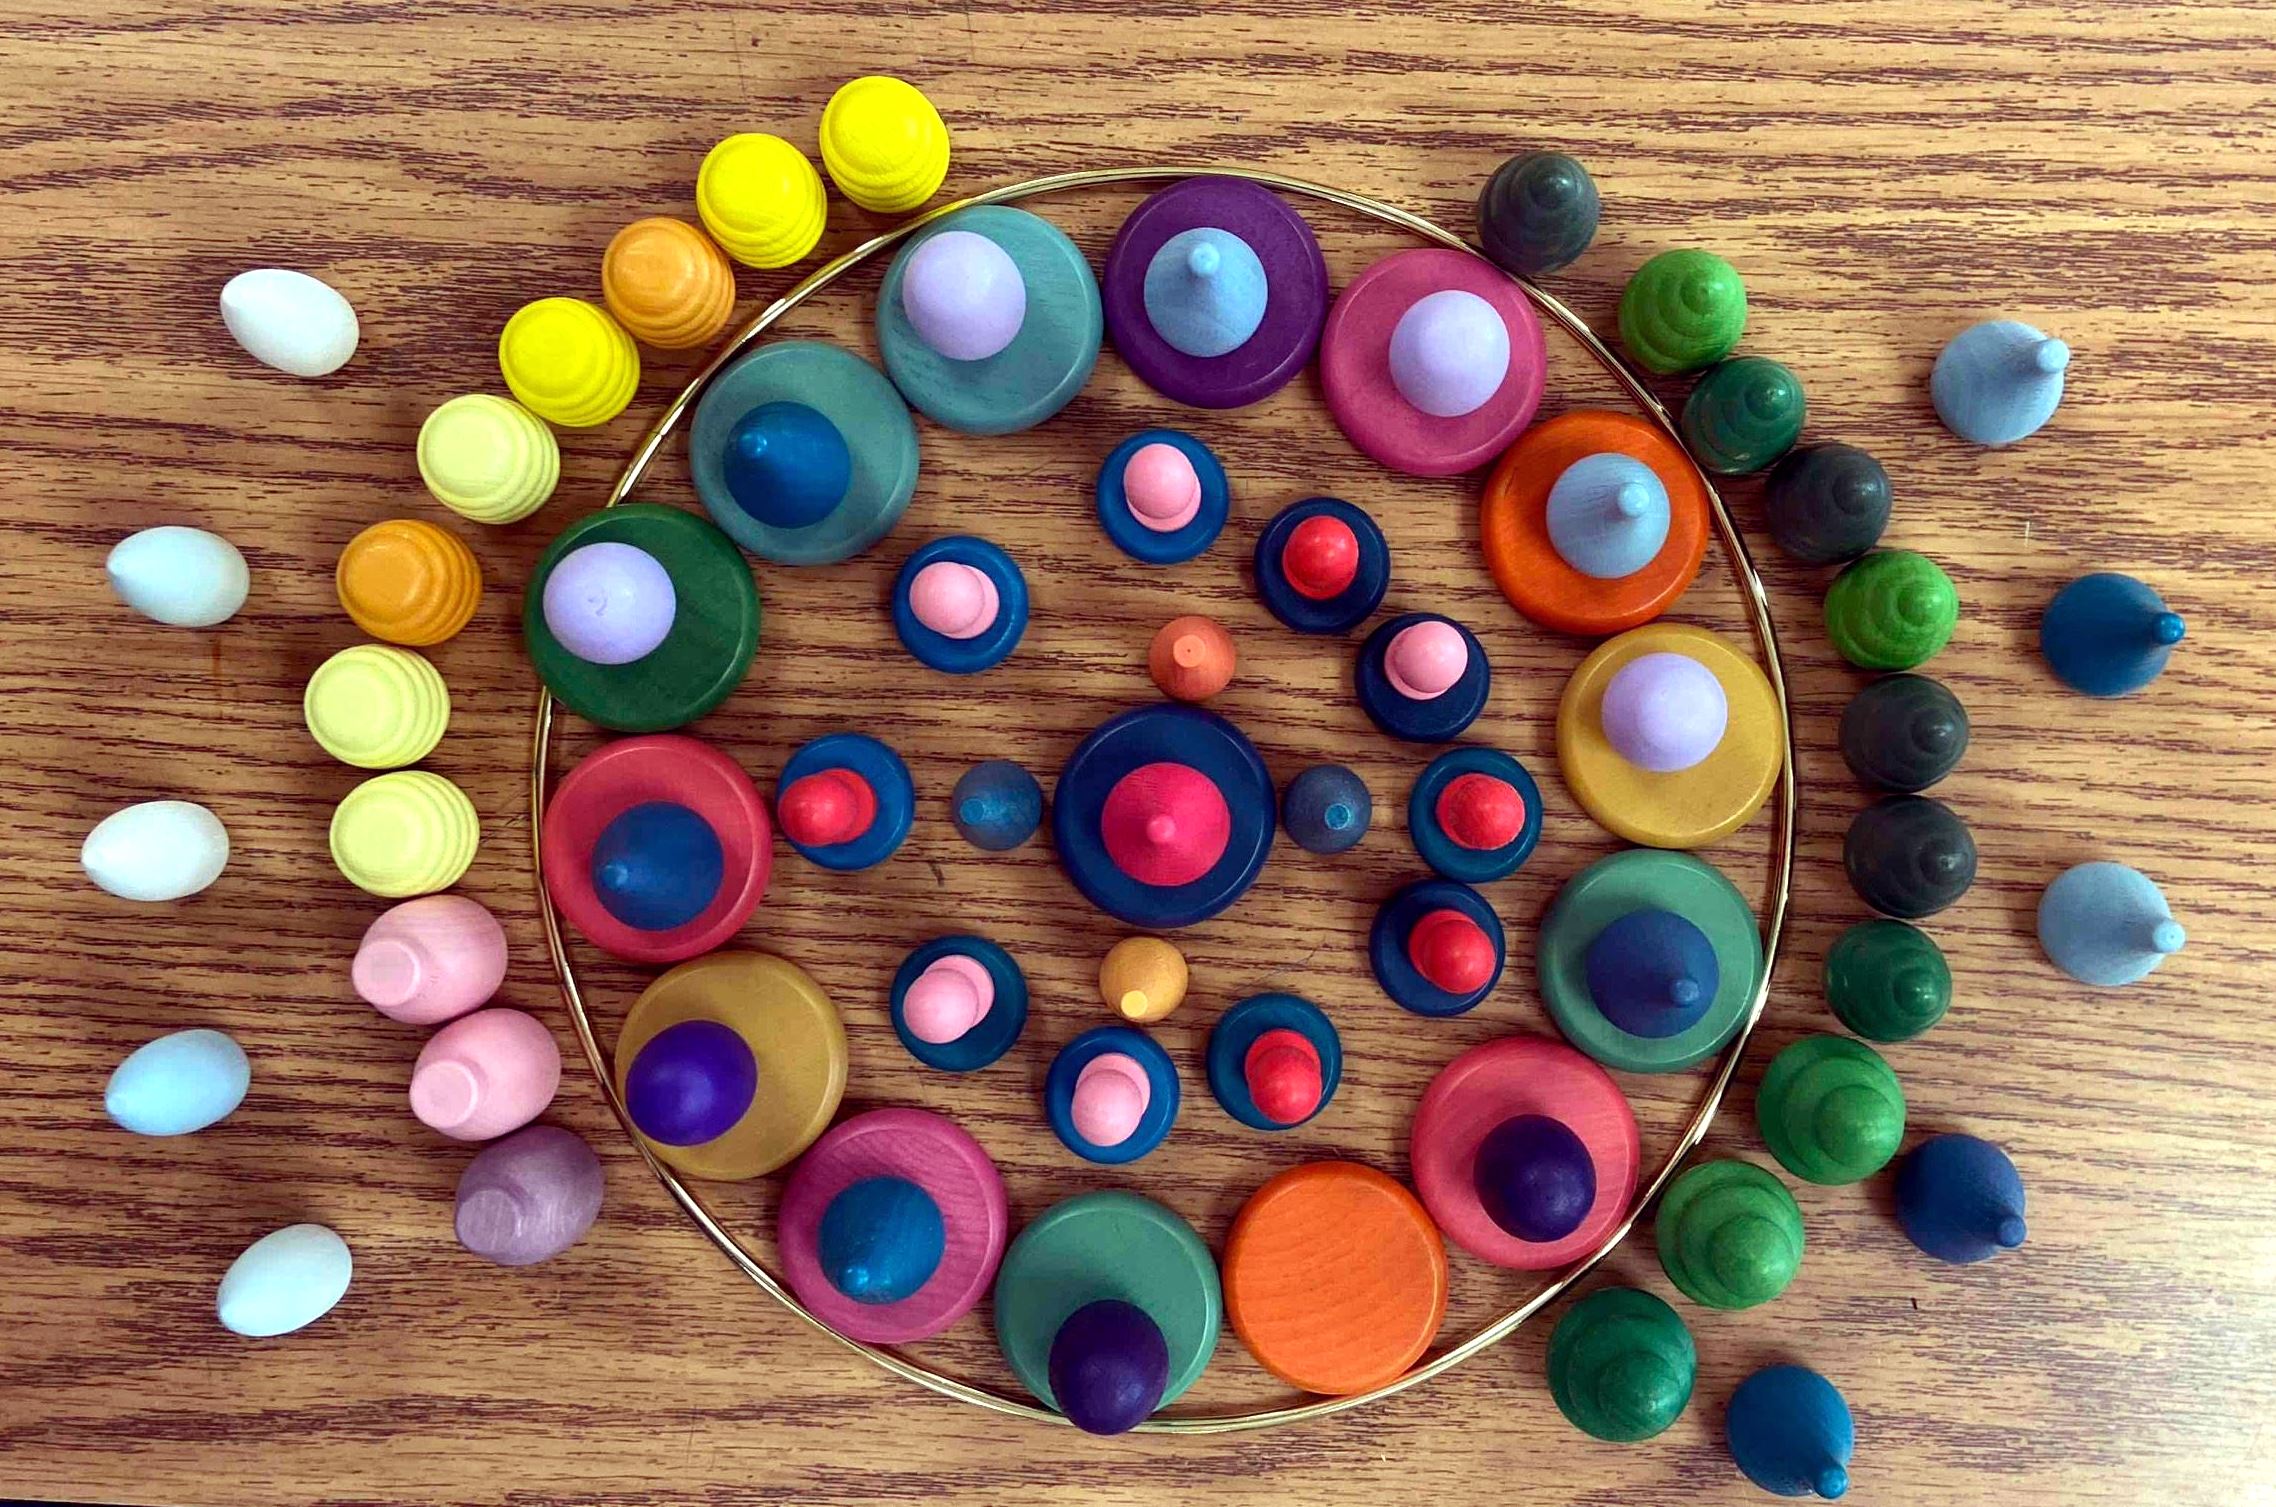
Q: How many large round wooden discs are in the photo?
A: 15